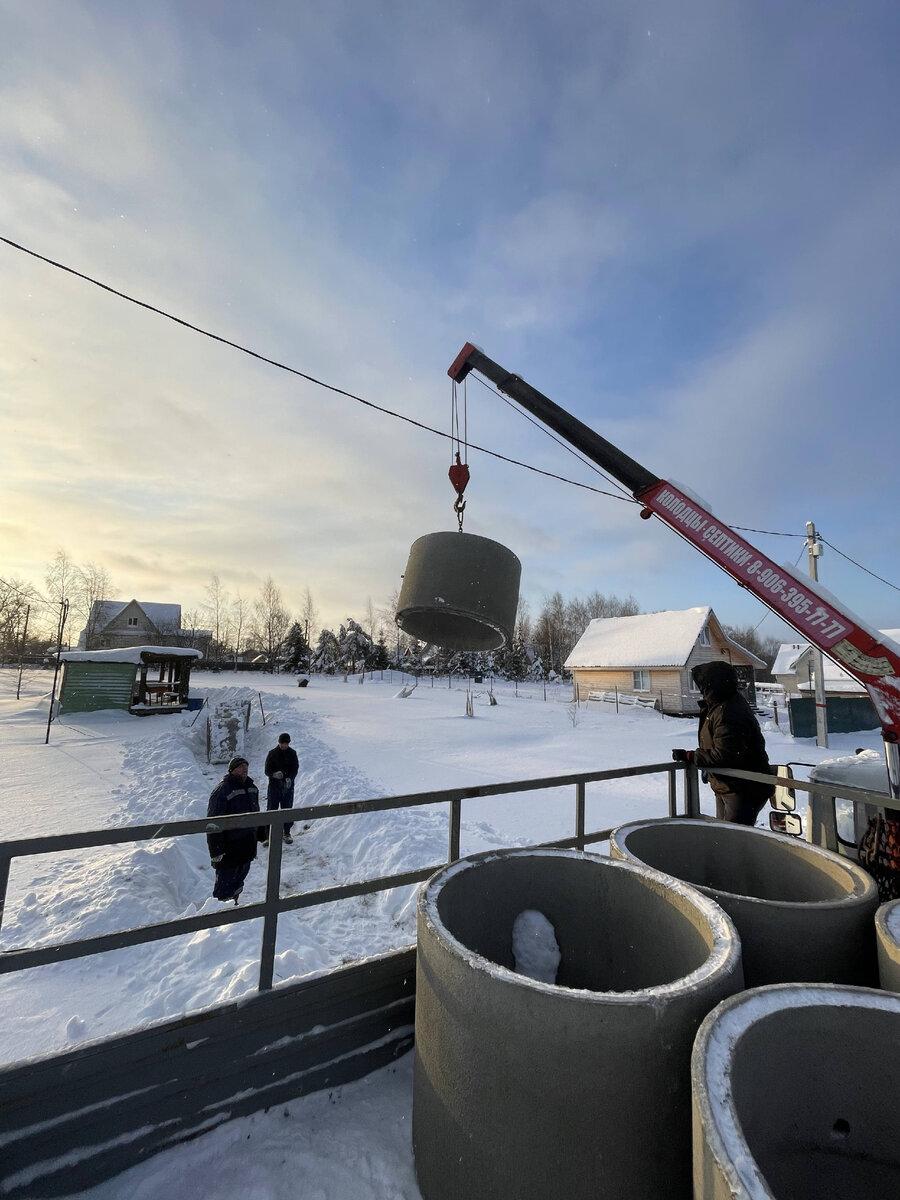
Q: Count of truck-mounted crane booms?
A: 1